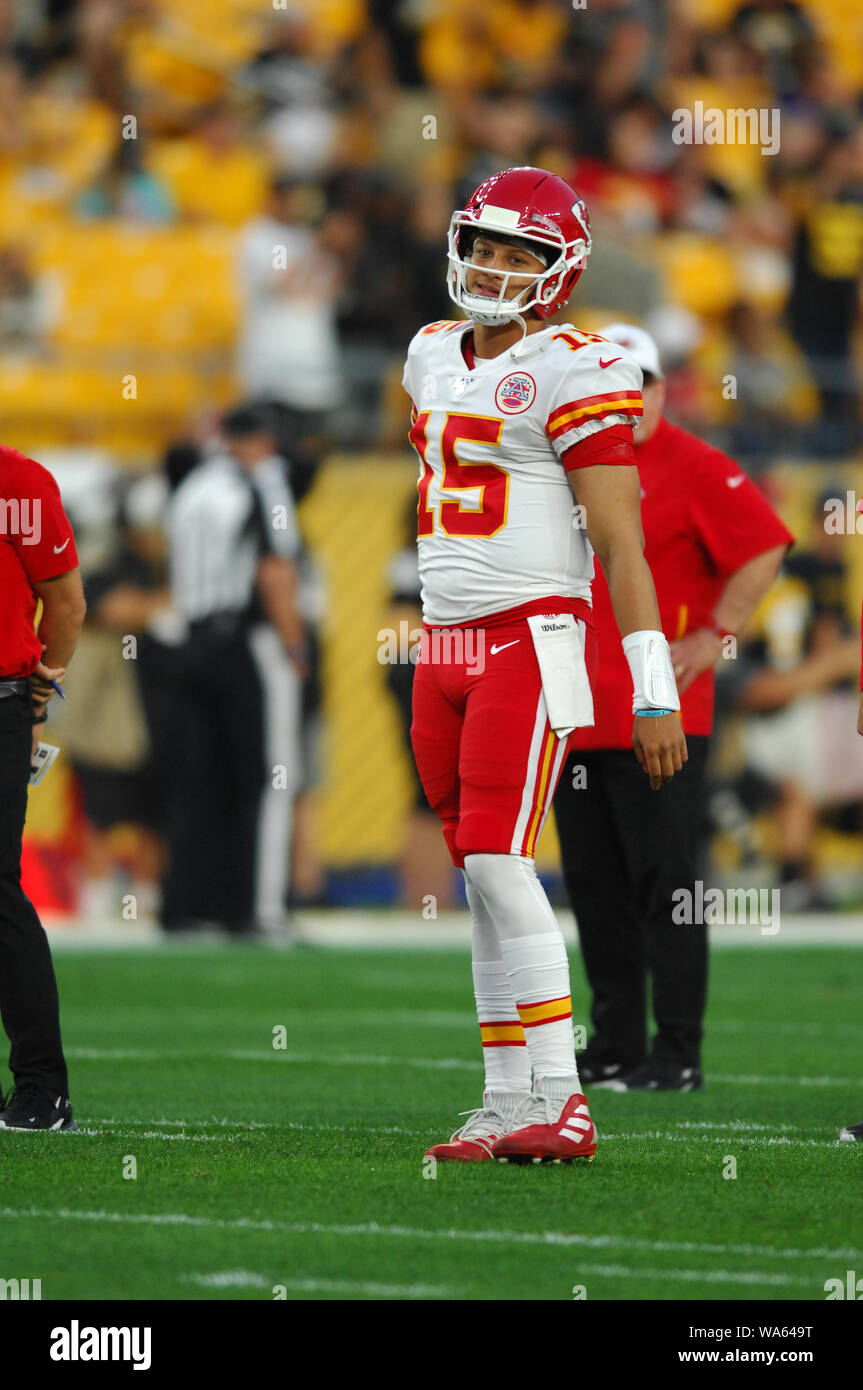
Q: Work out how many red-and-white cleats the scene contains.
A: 2